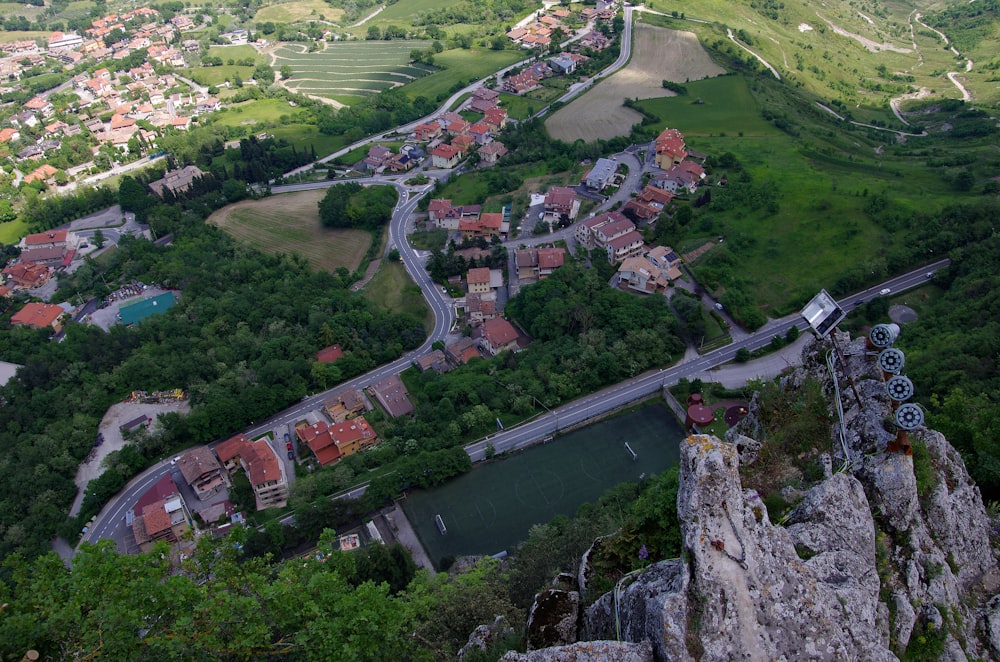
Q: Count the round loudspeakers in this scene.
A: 4